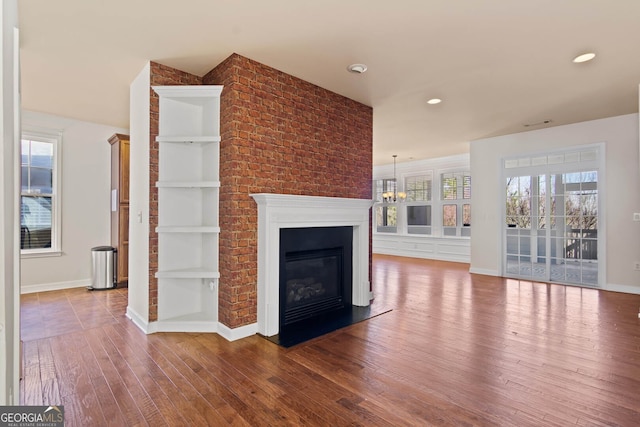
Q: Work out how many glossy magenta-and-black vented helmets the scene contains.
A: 0